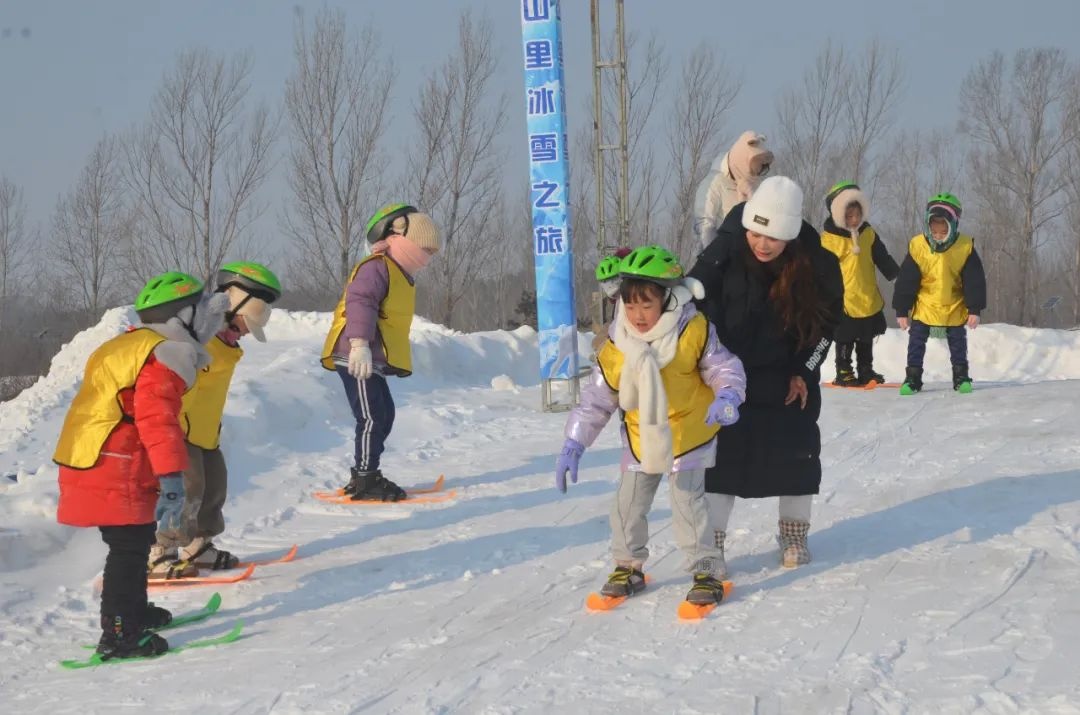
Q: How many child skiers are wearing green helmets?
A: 7